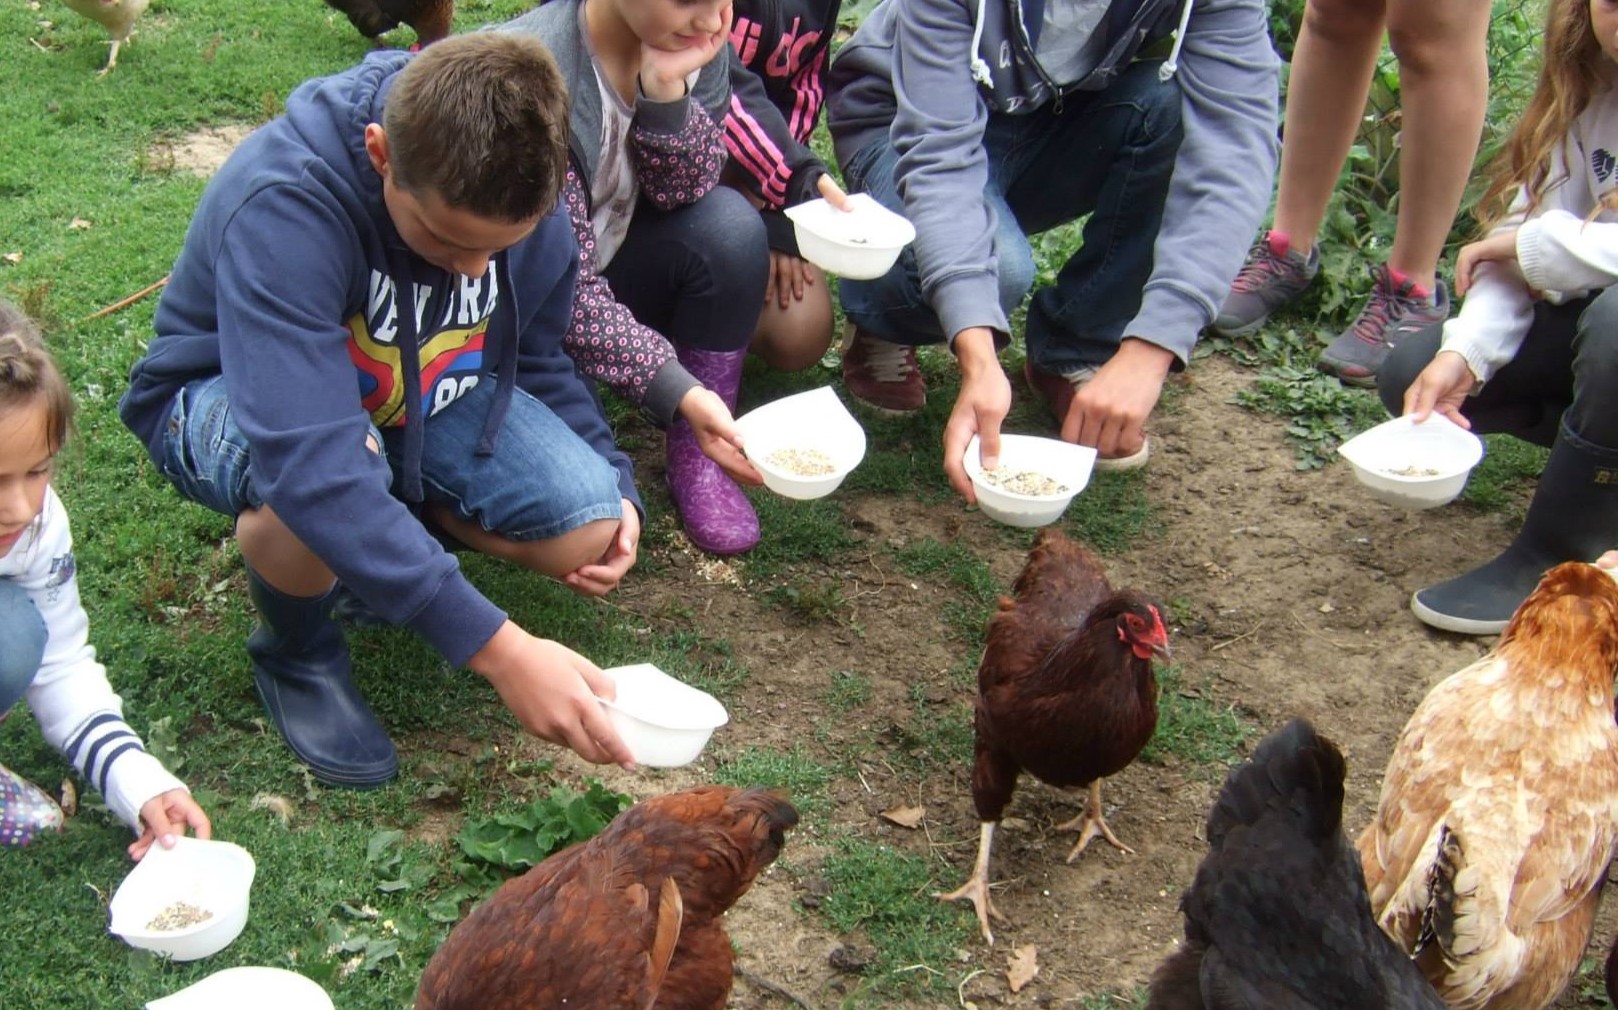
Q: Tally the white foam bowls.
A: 7